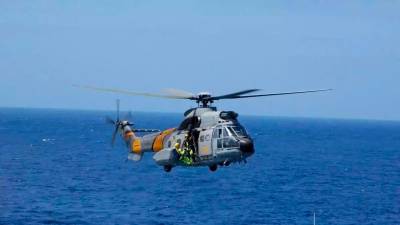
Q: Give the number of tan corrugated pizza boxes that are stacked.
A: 0